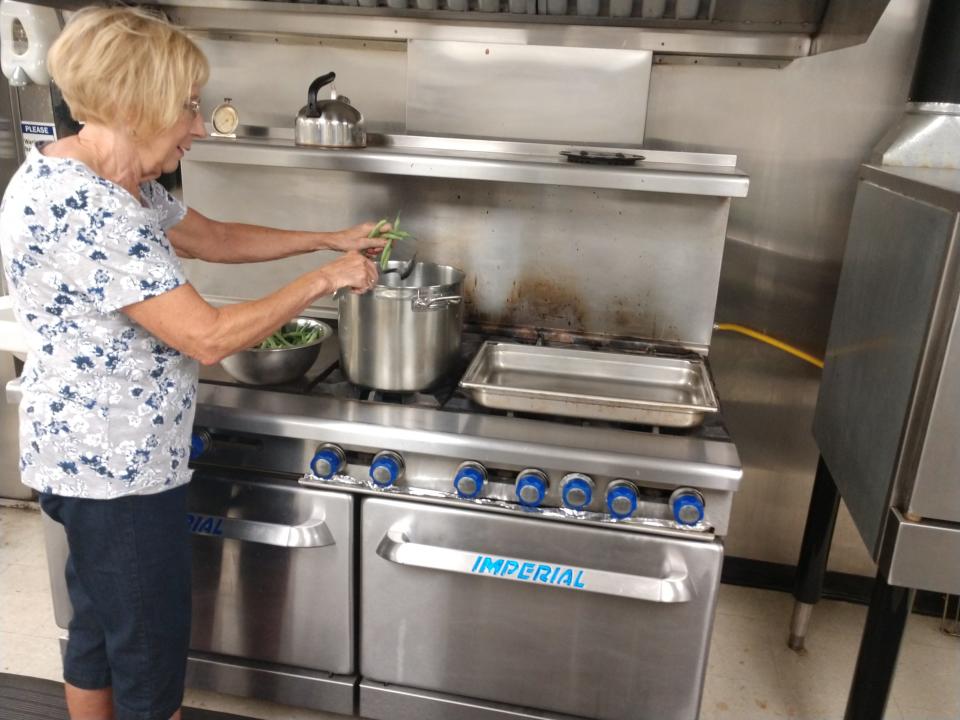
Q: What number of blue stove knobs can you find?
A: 8